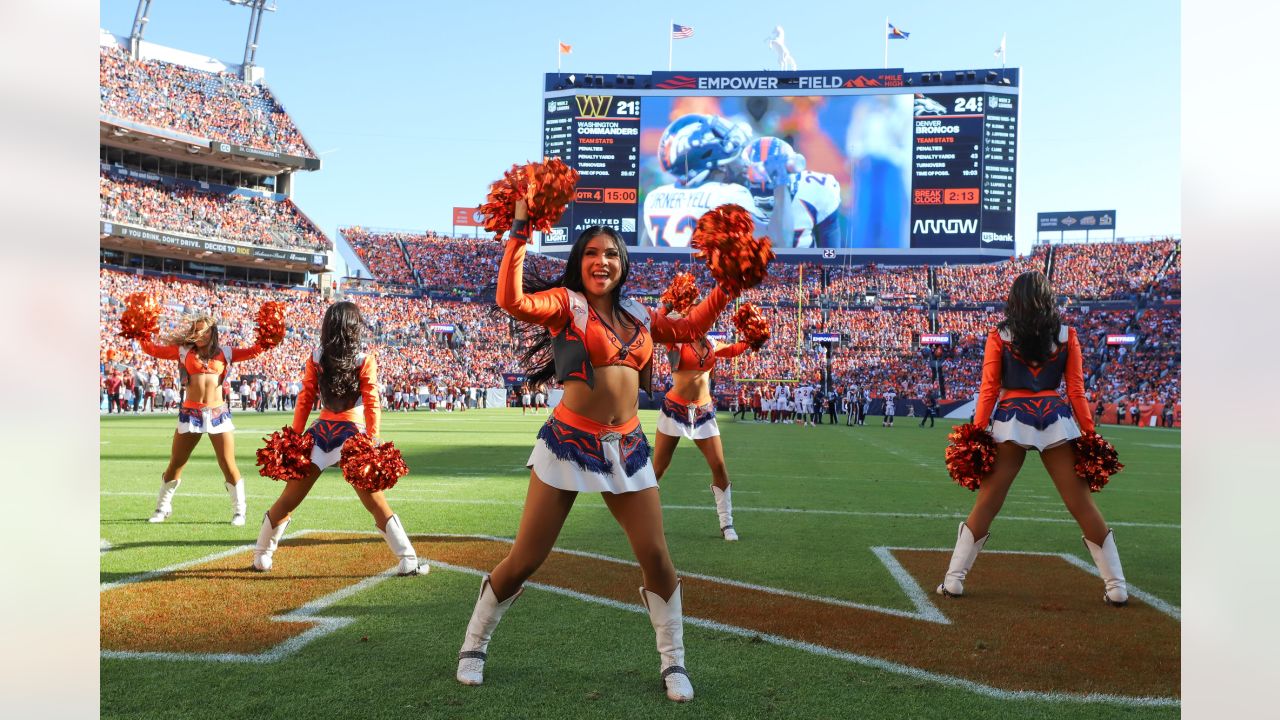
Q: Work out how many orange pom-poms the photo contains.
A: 10